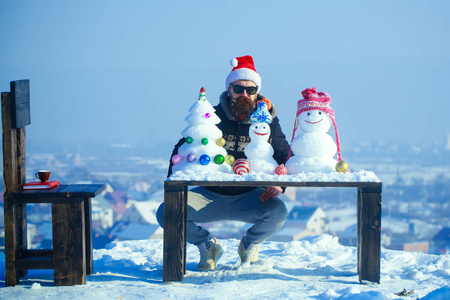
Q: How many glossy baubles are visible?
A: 12